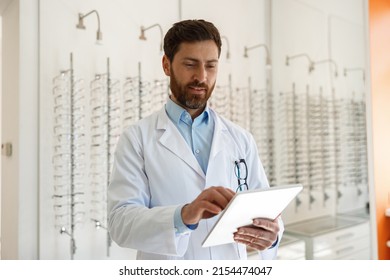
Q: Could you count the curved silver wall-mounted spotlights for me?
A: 7